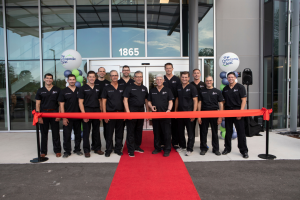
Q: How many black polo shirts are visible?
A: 13